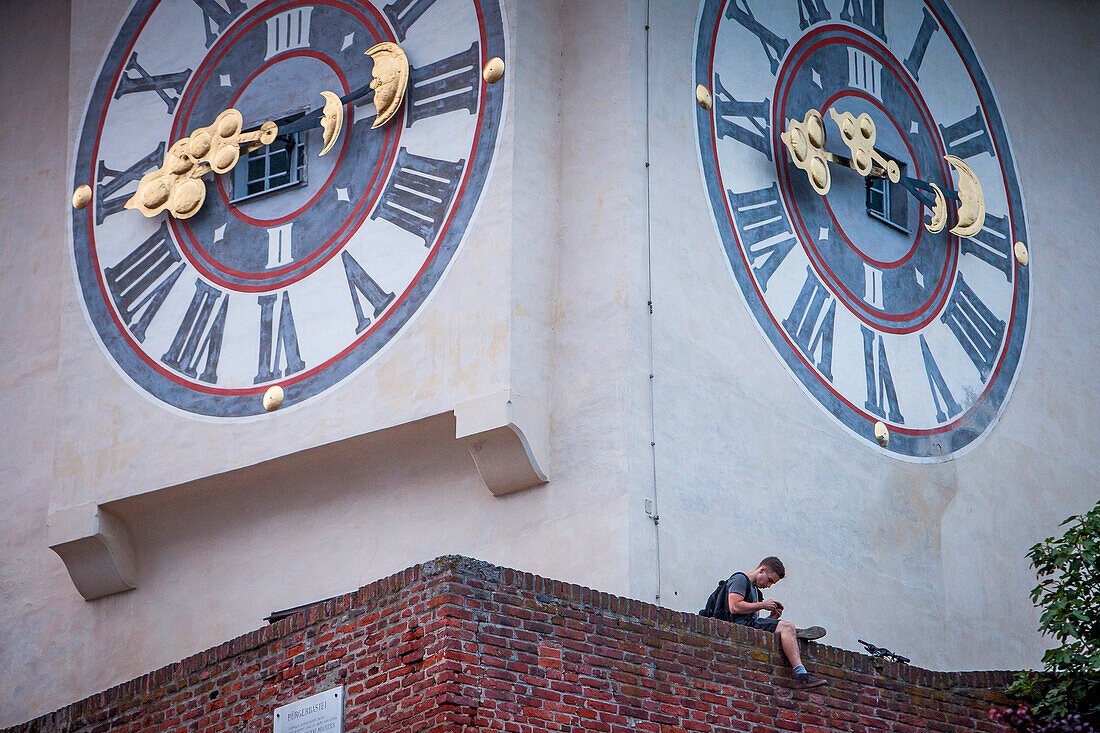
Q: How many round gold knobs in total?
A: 6